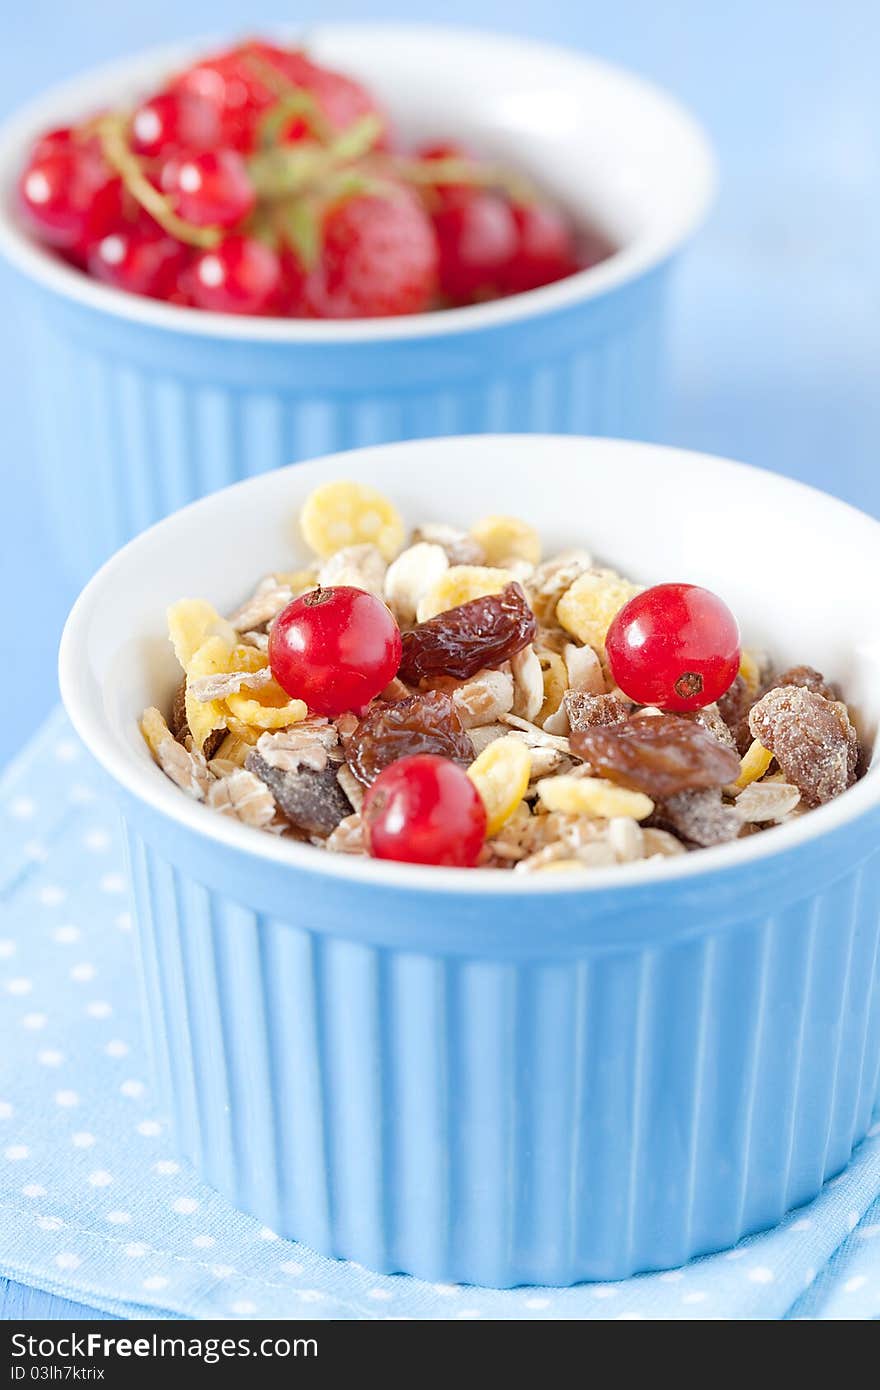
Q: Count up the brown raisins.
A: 3